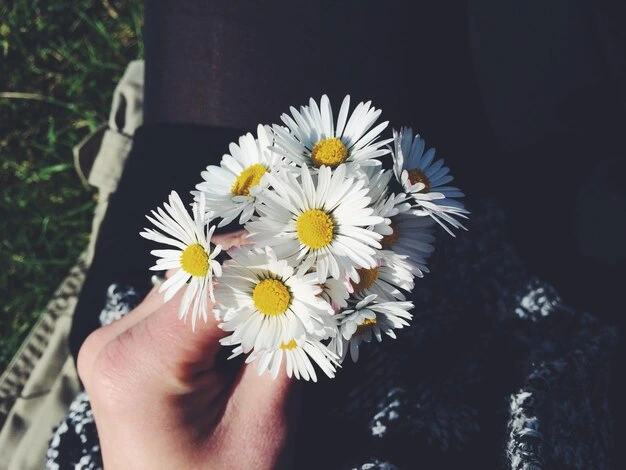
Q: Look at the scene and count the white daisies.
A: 10